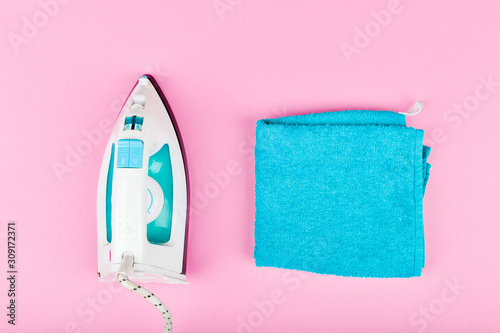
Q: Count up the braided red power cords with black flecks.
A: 0